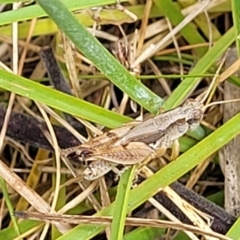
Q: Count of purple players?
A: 0